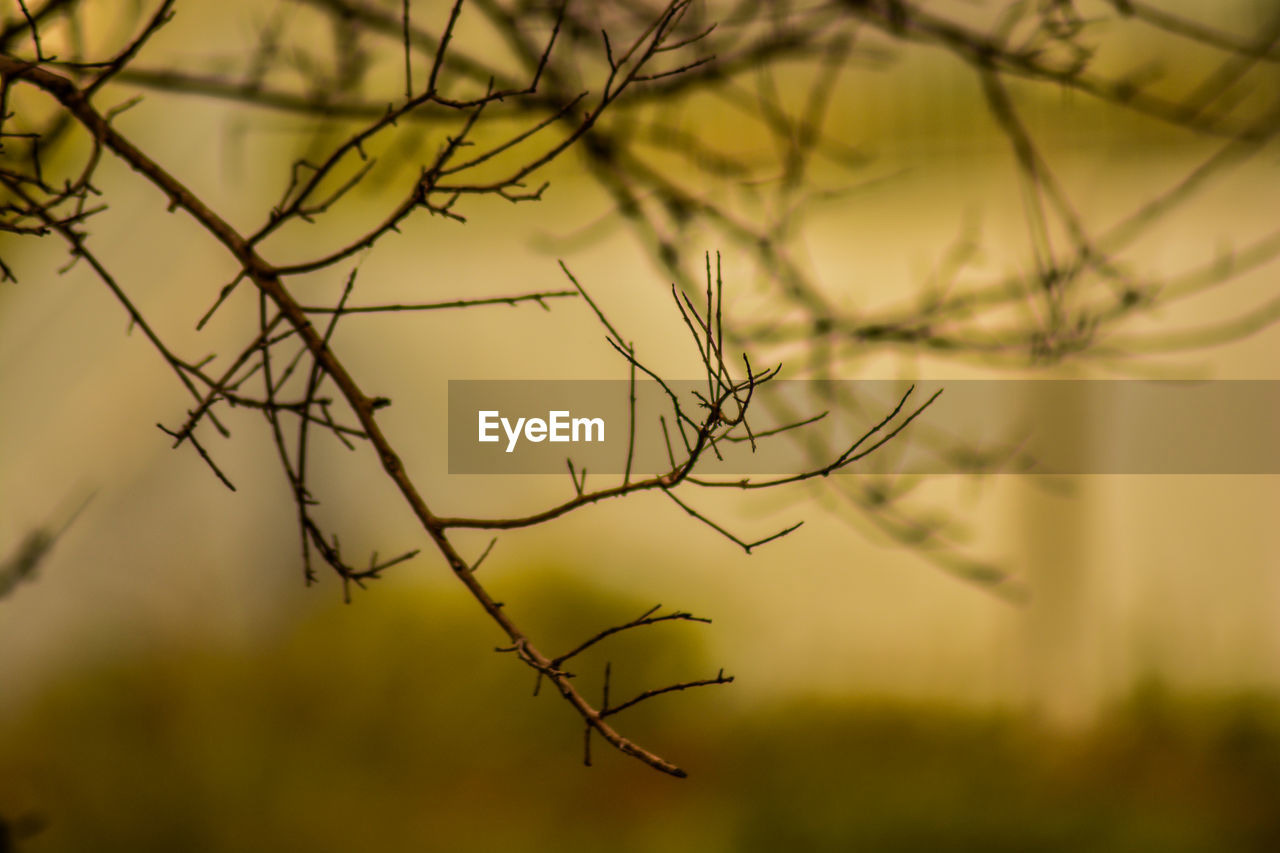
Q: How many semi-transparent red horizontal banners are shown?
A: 0